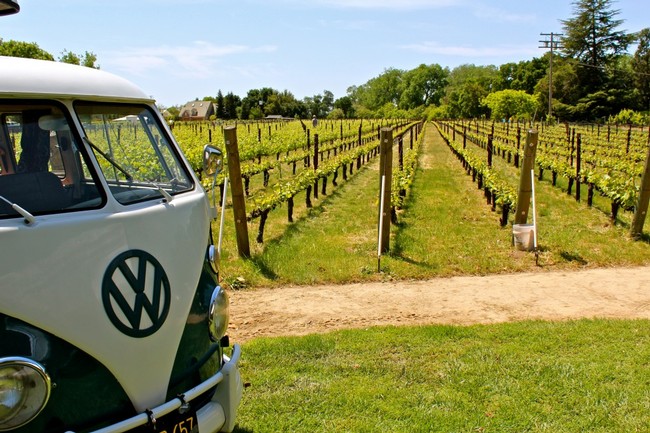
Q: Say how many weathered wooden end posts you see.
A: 4